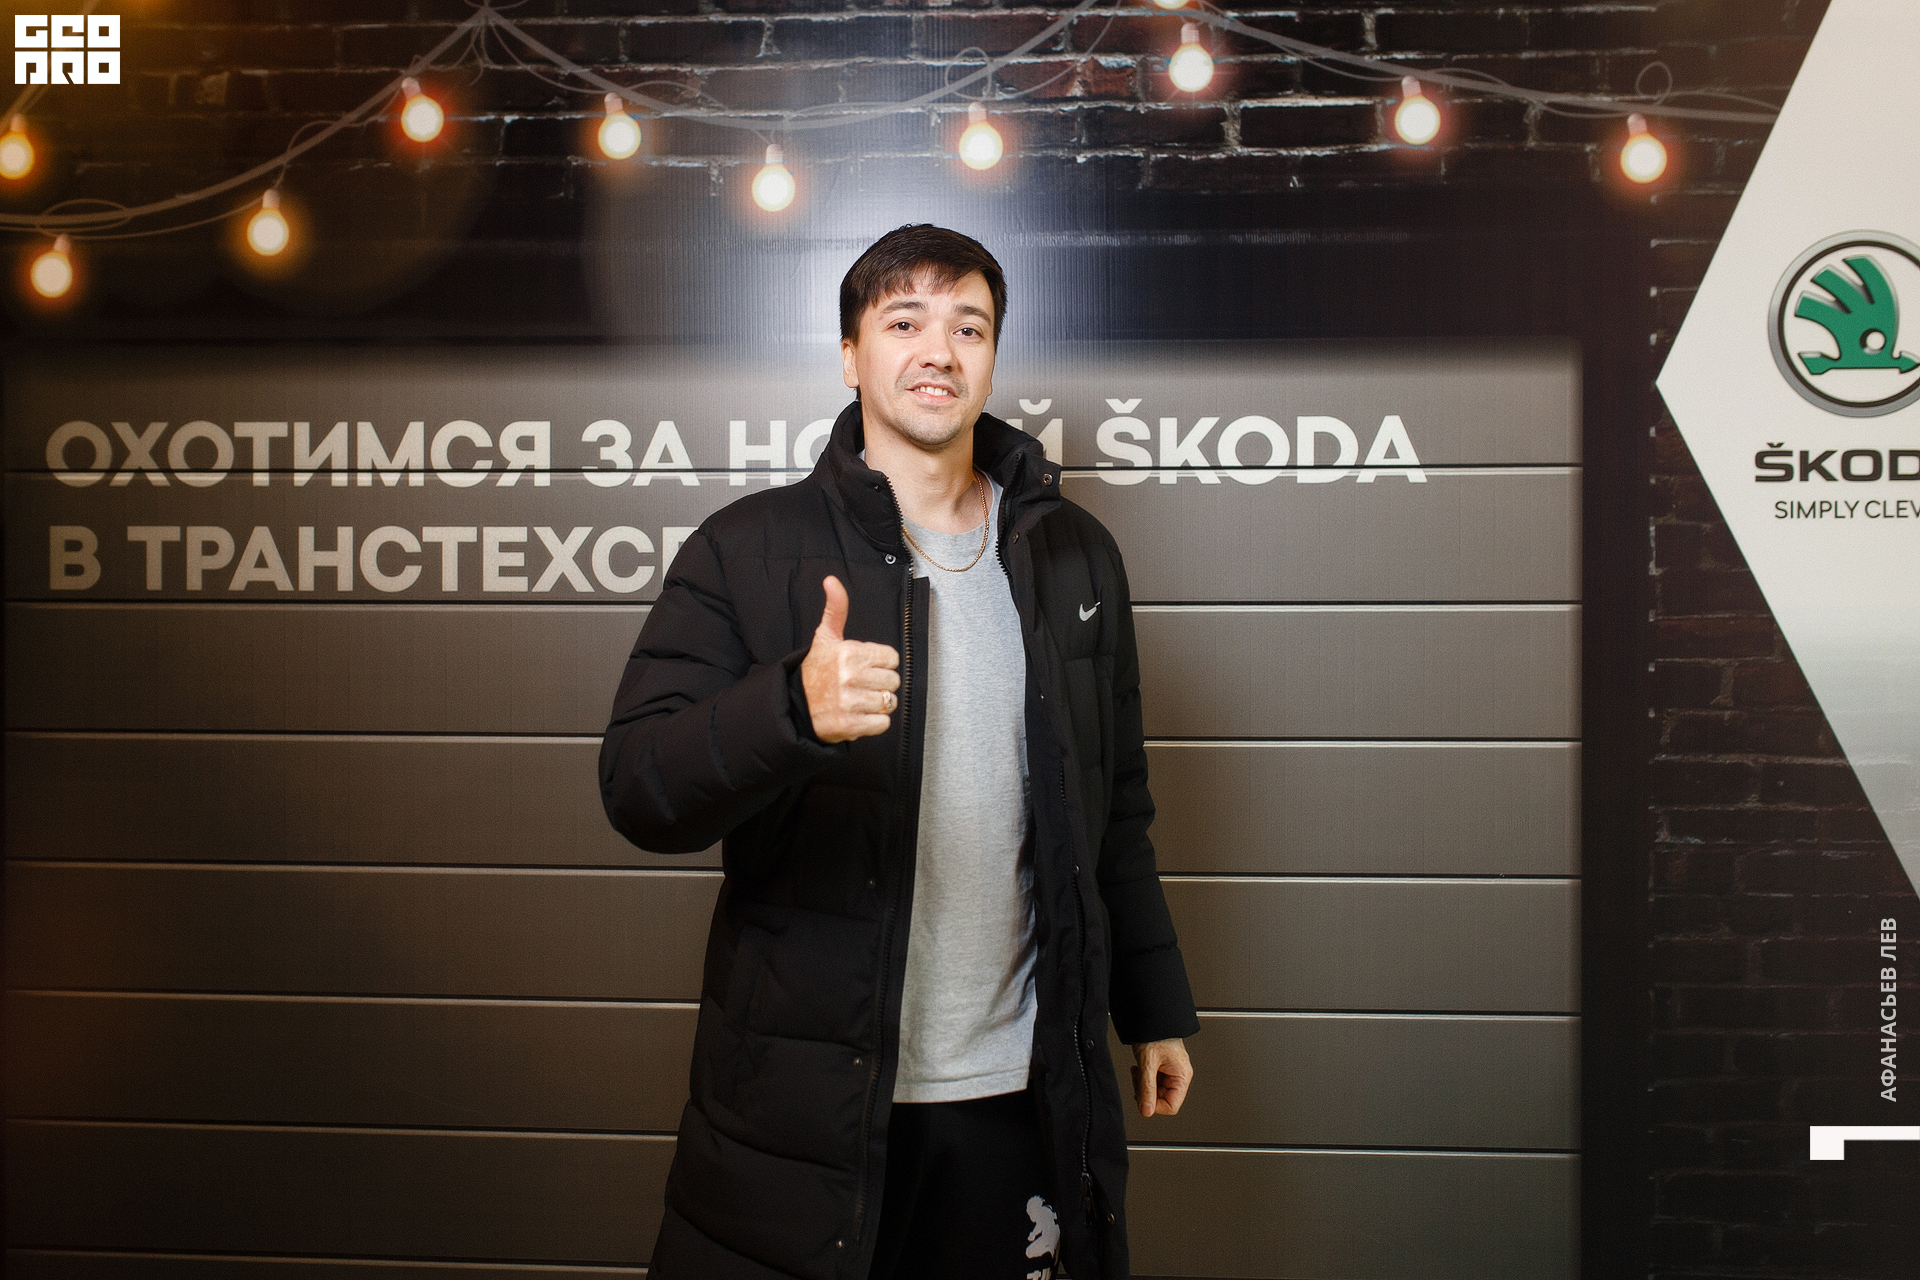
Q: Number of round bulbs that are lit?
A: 11